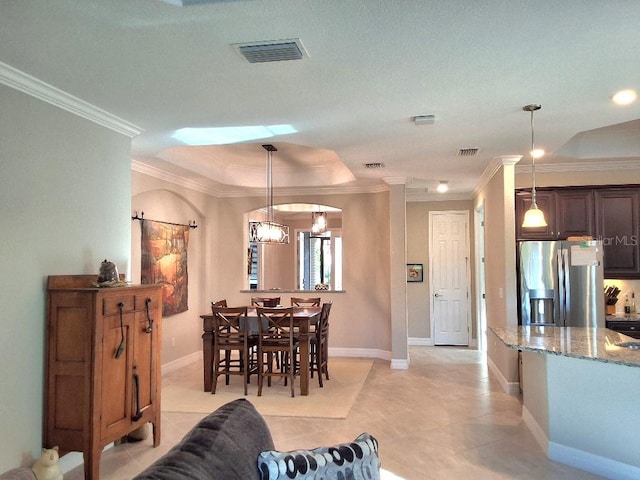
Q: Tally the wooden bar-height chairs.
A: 6